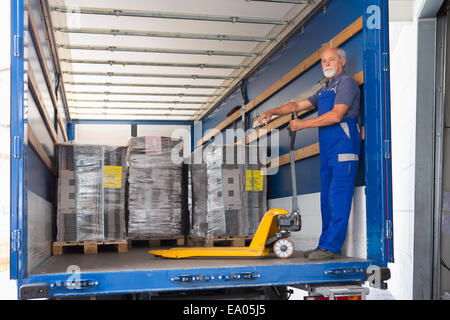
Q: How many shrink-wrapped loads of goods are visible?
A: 3